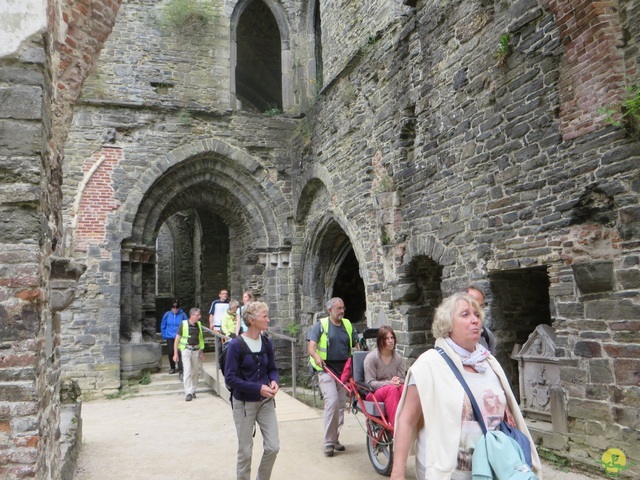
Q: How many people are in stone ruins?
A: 10